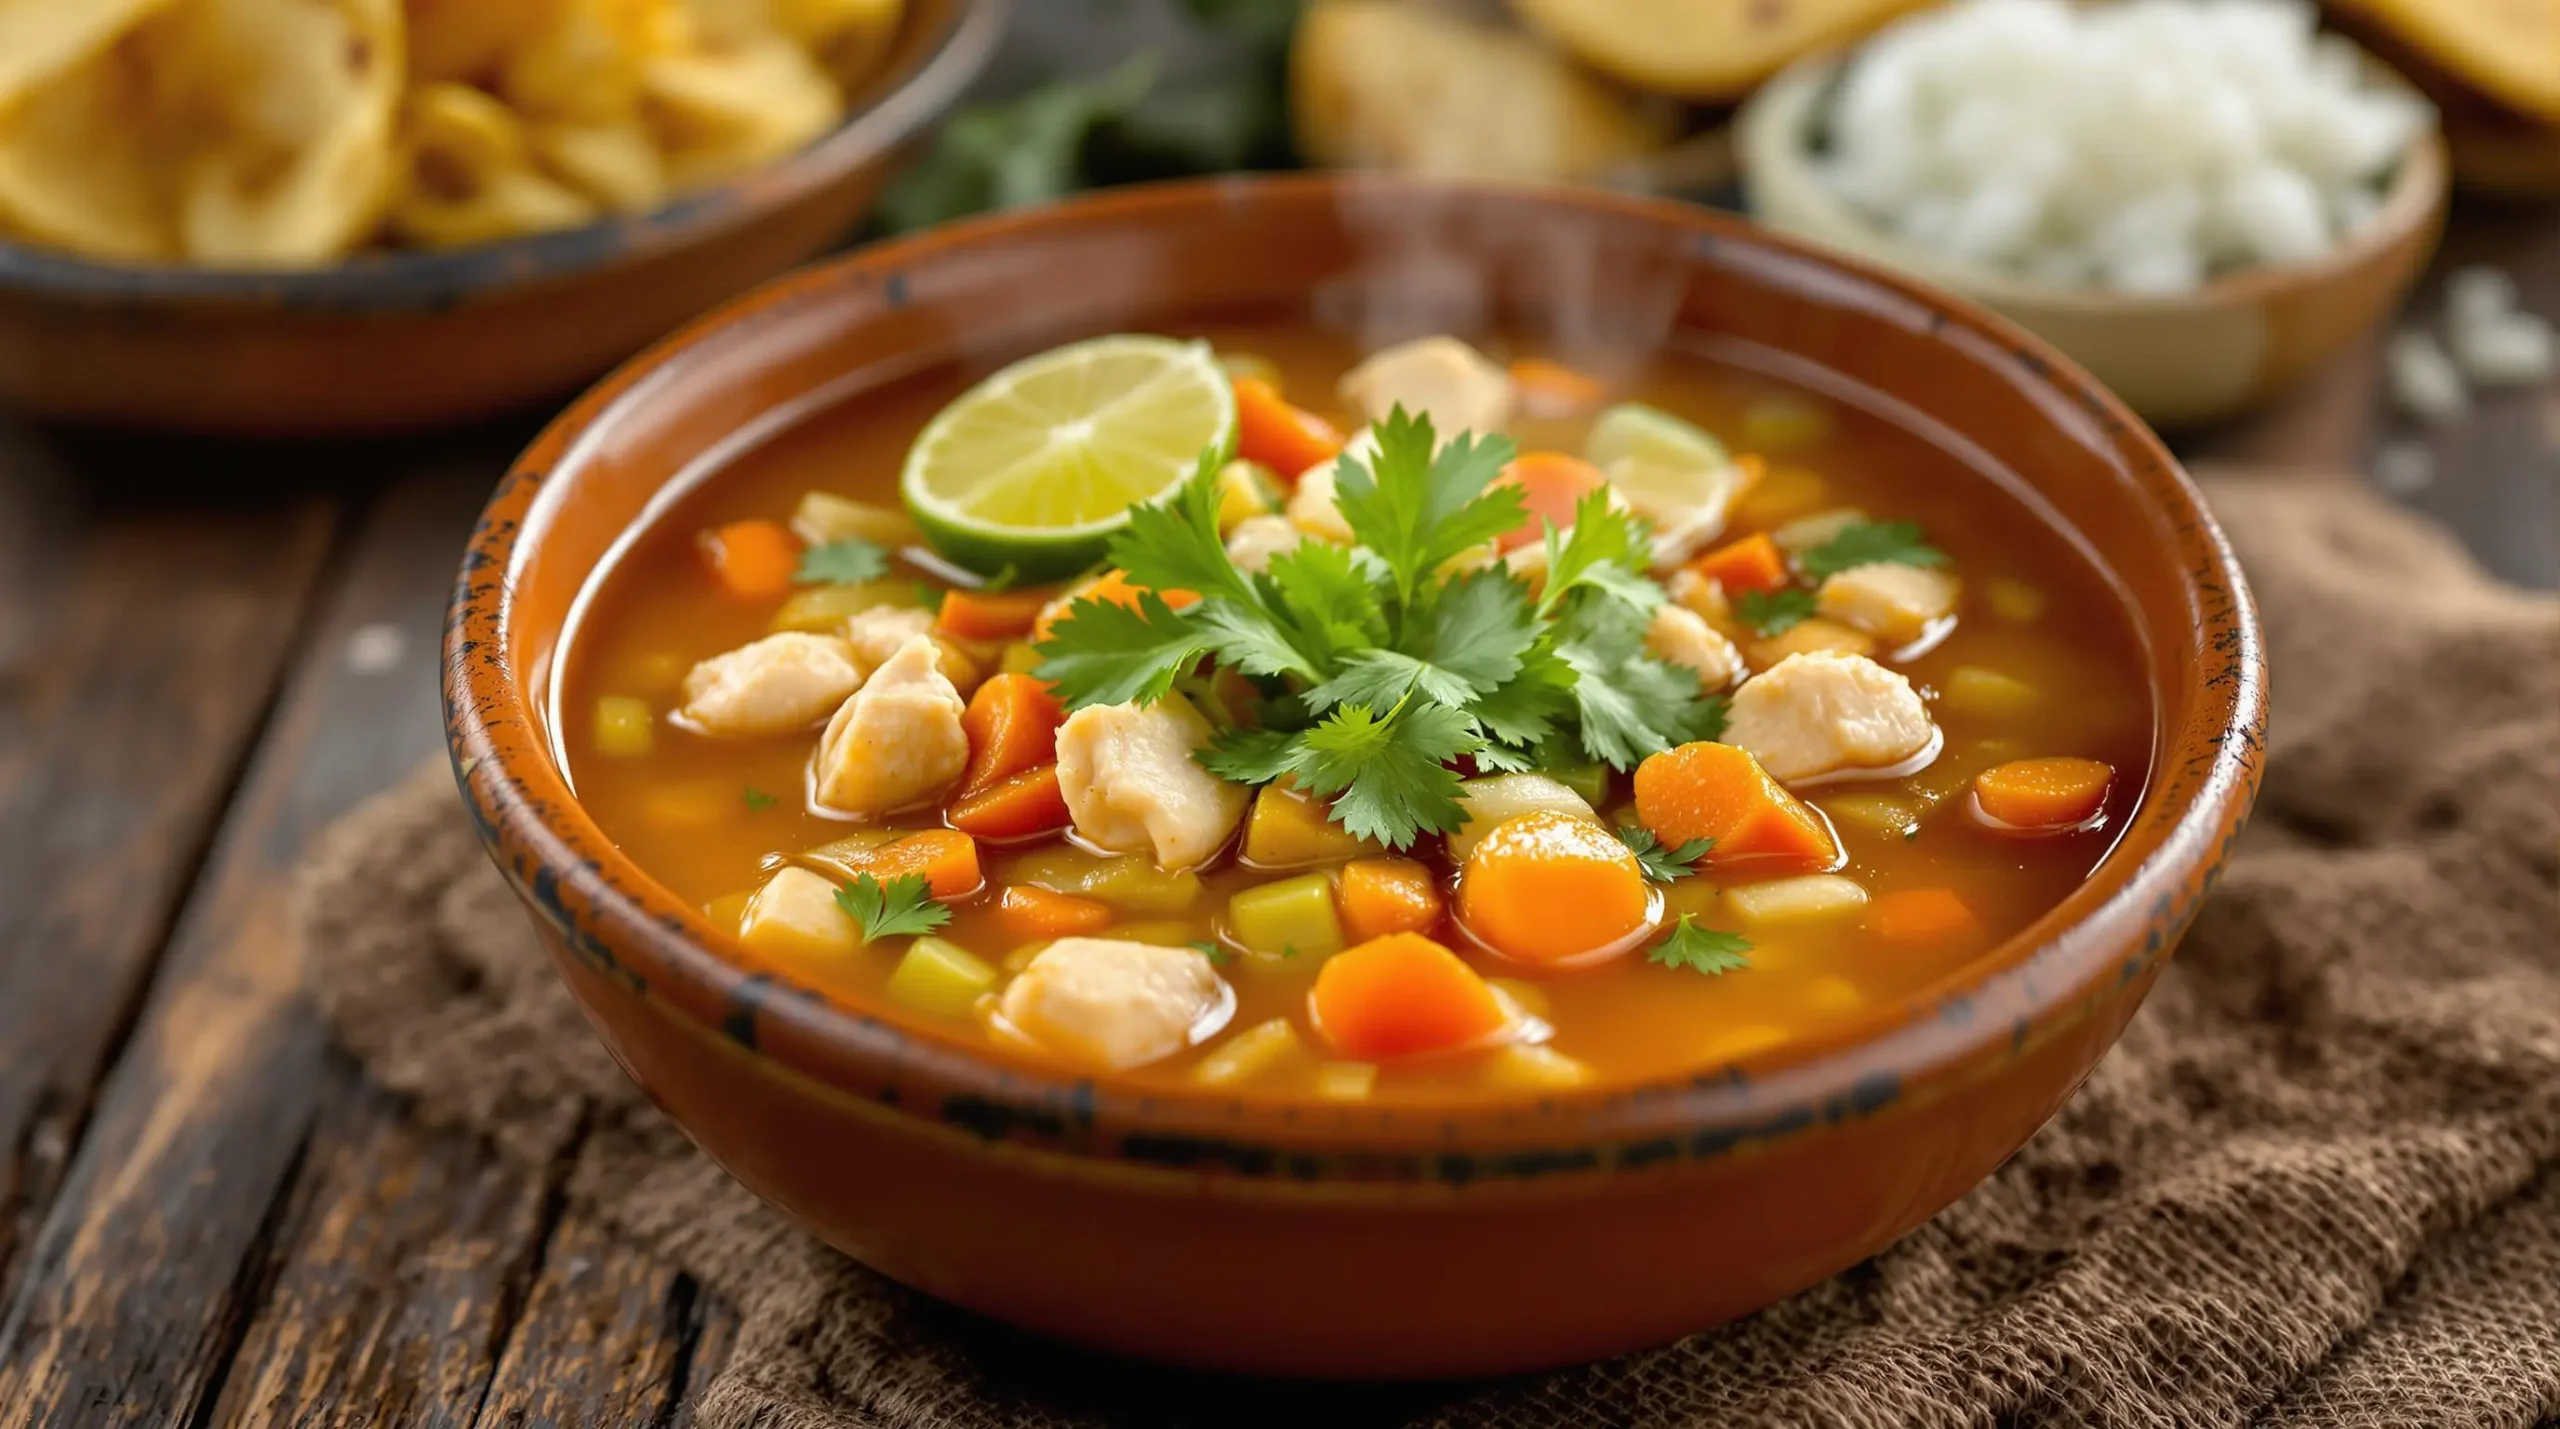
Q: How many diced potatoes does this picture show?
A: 0